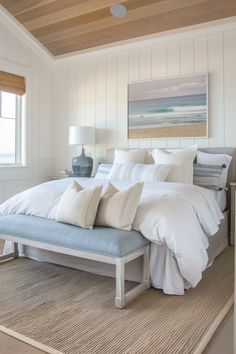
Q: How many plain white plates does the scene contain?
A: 0